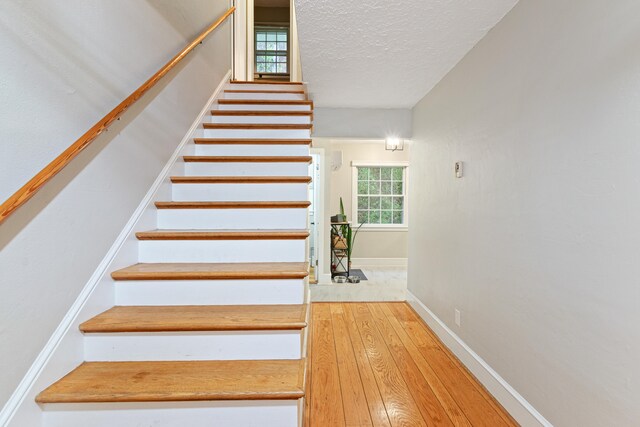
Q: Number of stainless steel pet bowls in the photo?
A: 2